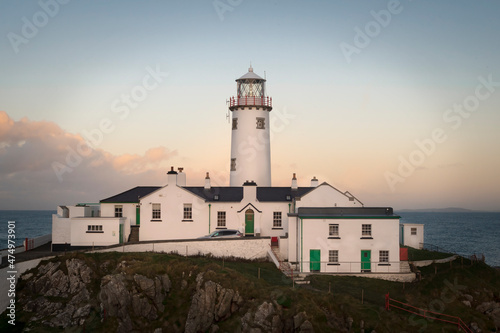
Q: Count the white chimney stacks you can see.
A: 6